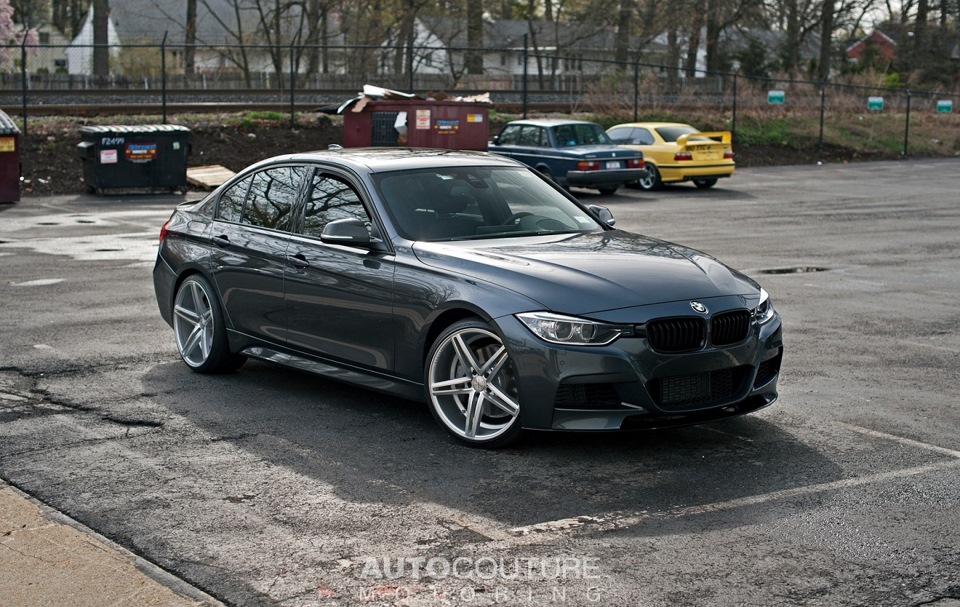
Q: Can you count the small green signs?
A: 3